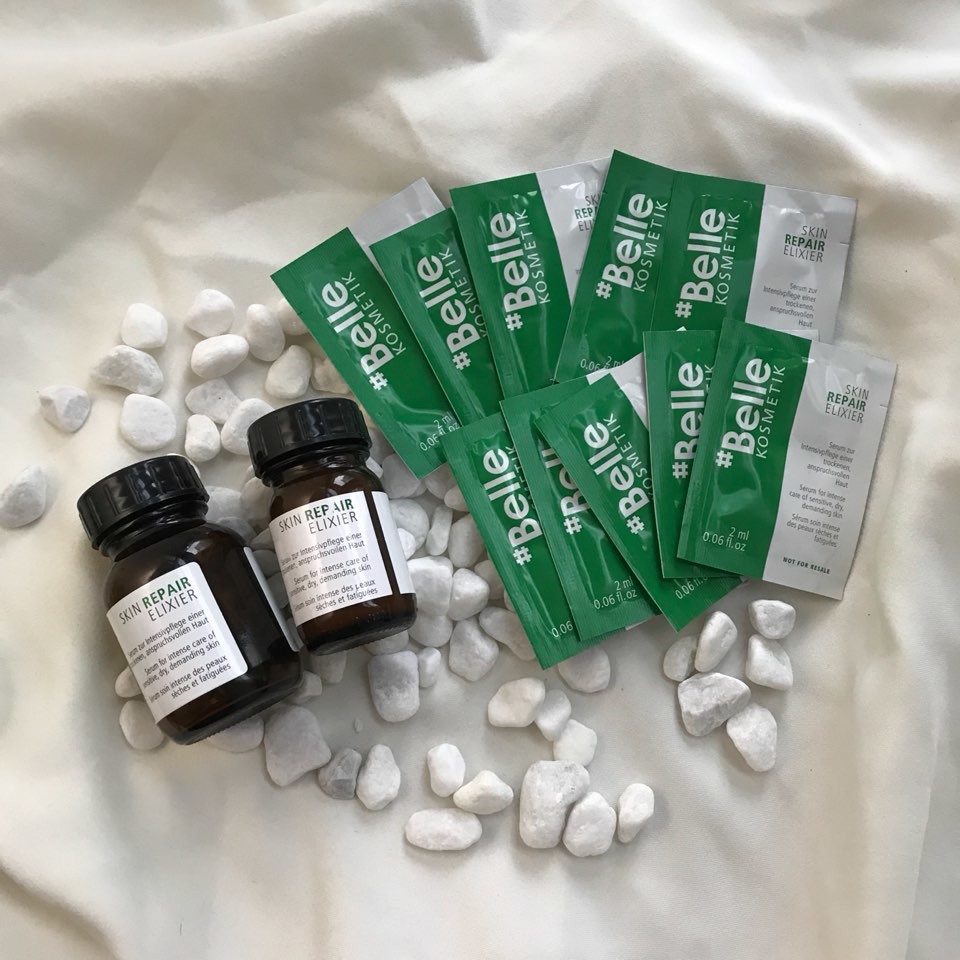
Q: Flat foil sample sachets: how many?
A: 10